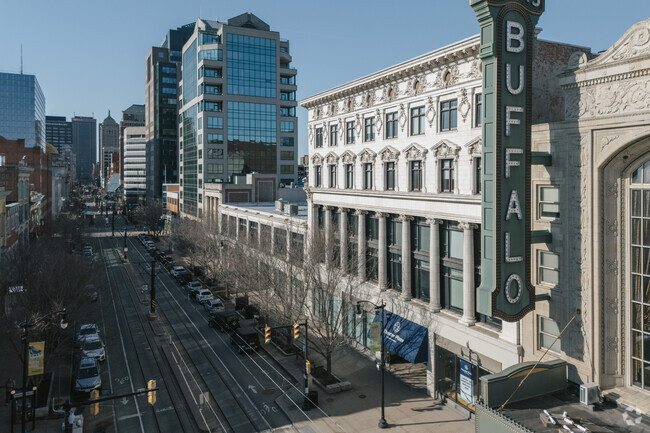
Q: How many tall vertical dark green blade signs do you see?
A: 1